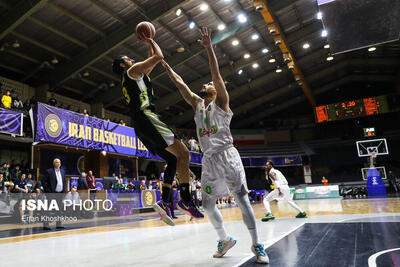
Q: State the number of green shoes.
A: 2